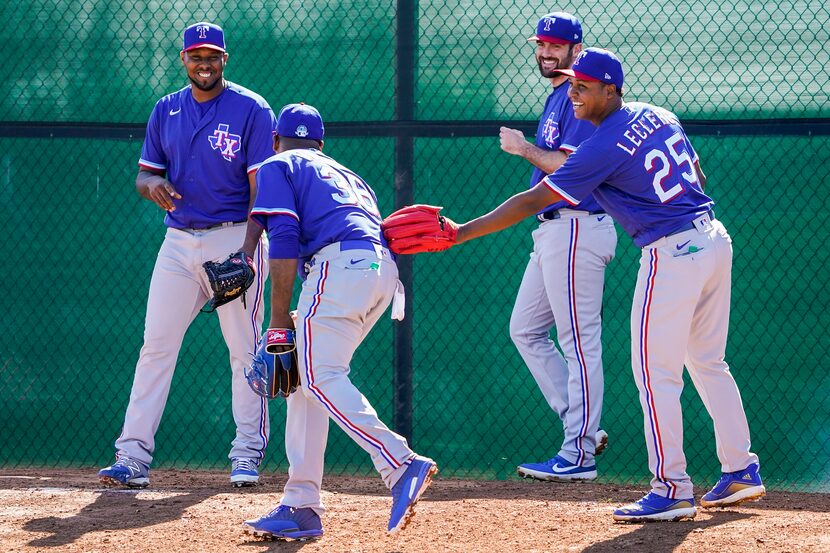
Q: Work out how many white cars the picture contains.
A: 0